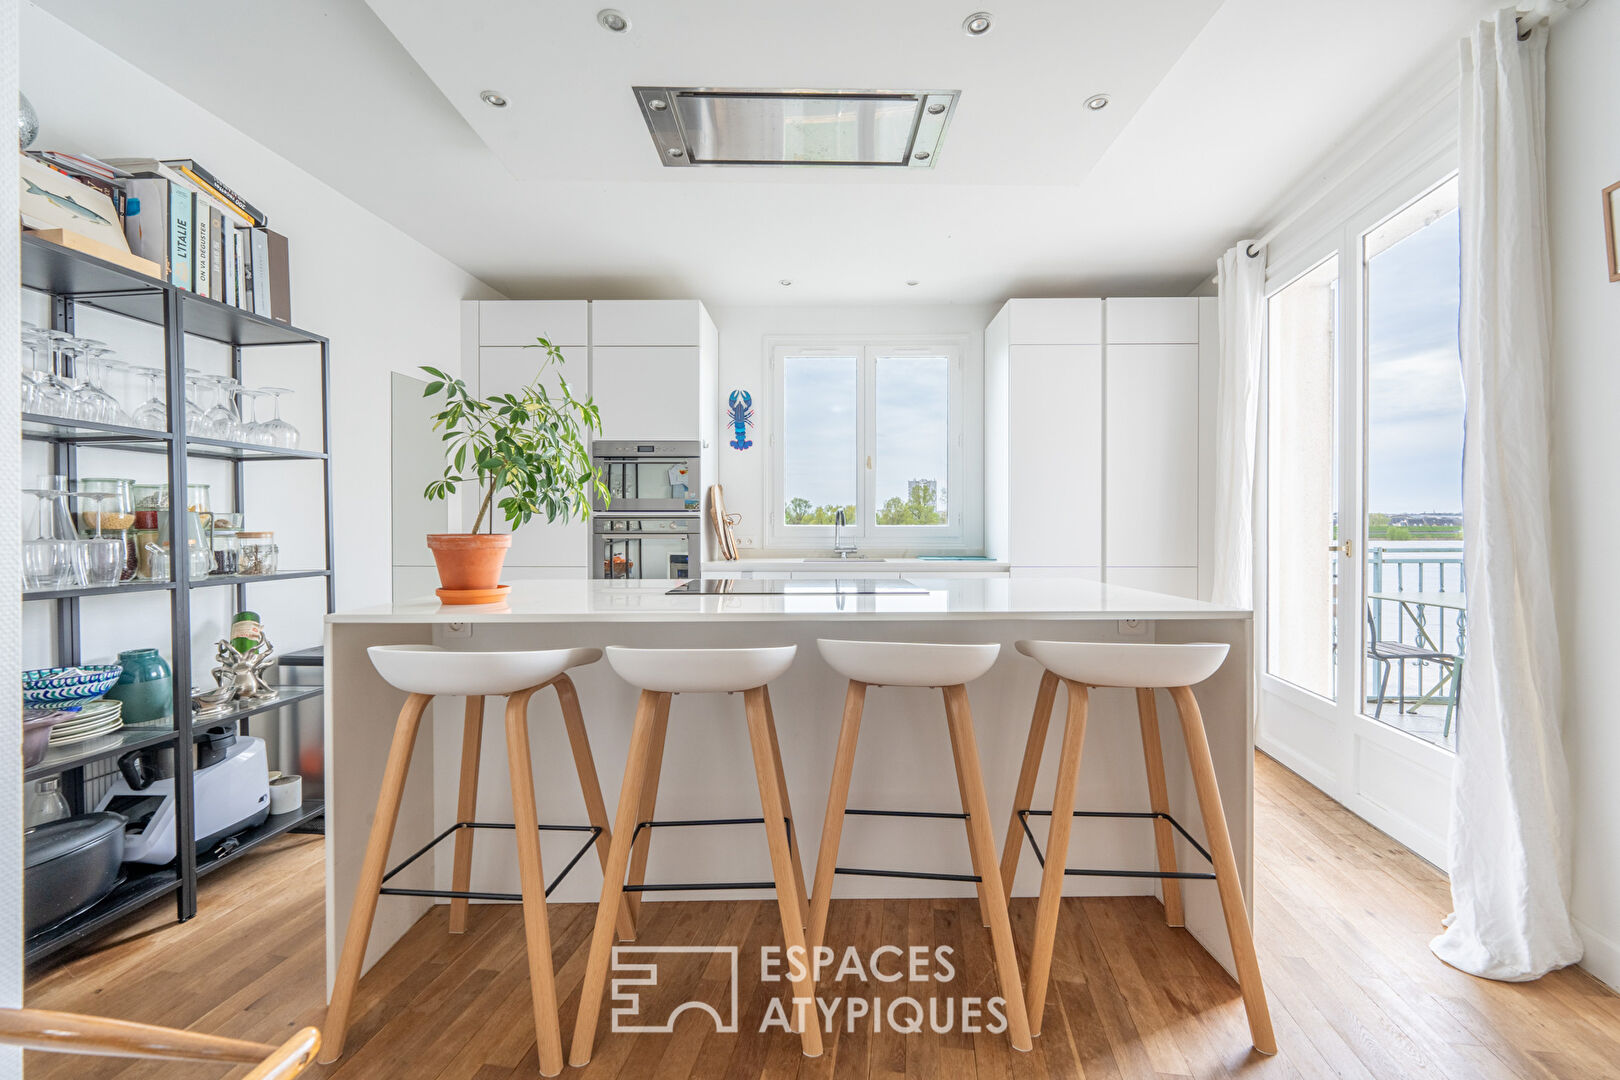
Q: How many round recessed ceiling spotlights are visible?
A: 6